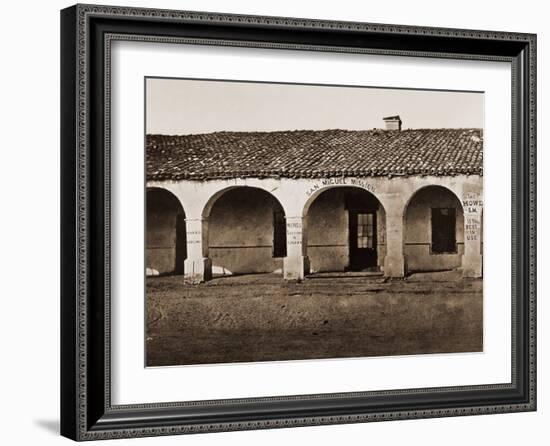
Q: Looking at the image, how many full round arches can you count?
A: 3